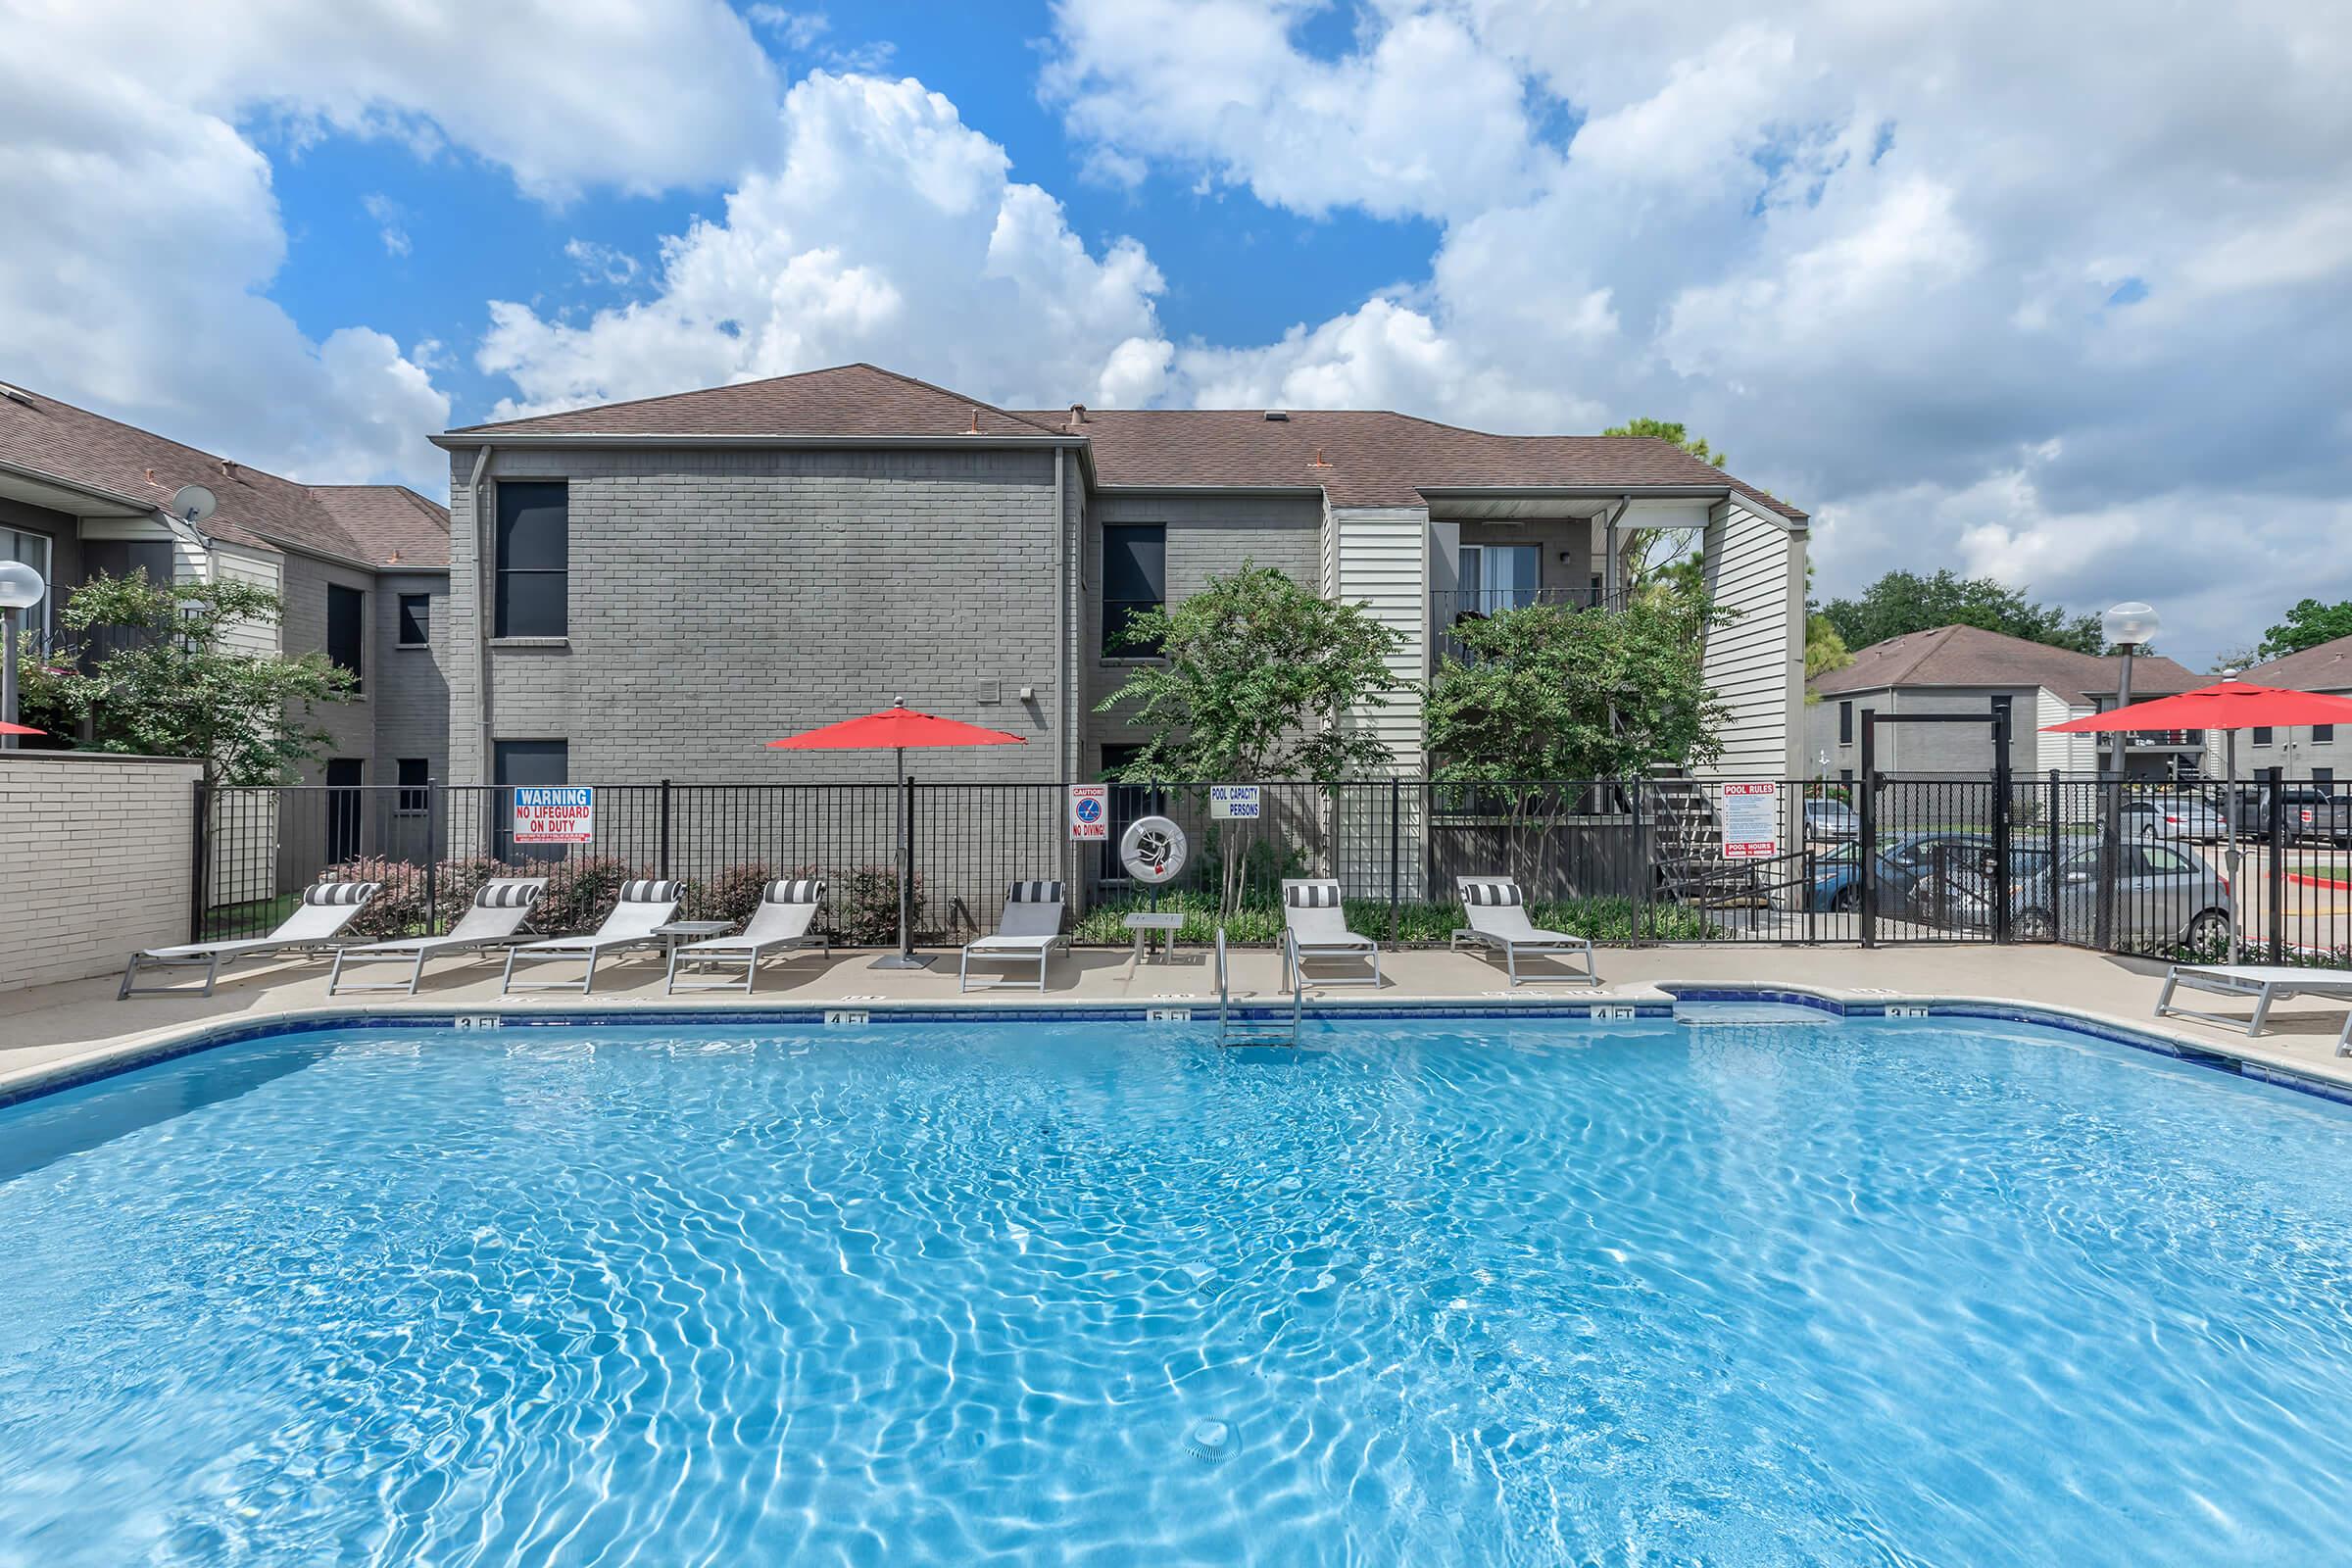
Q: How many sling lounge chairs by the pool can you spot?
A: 8